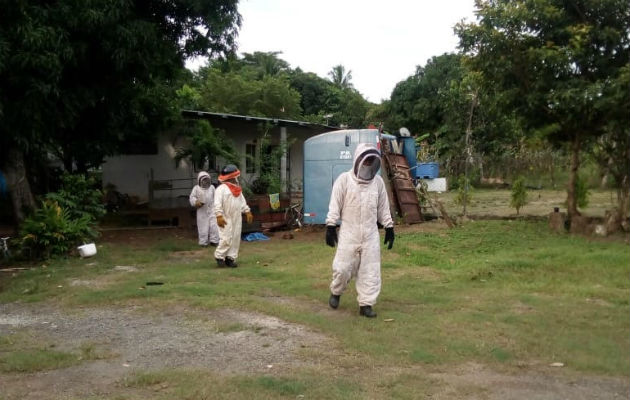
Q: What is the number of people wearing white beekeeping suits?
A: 3